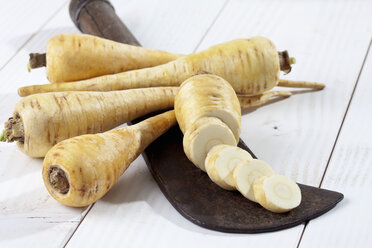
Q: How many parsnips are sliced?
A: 1